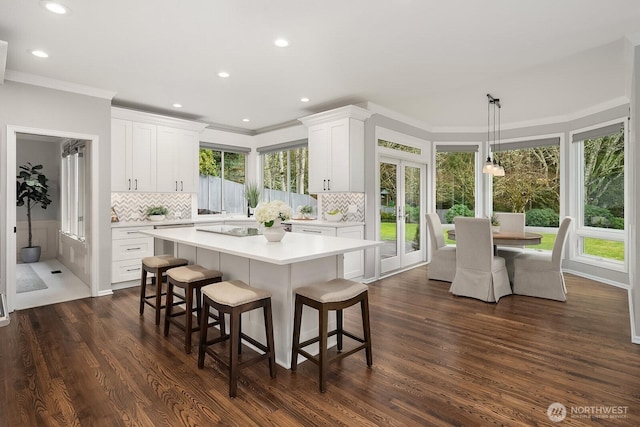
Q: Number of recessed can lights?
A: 7